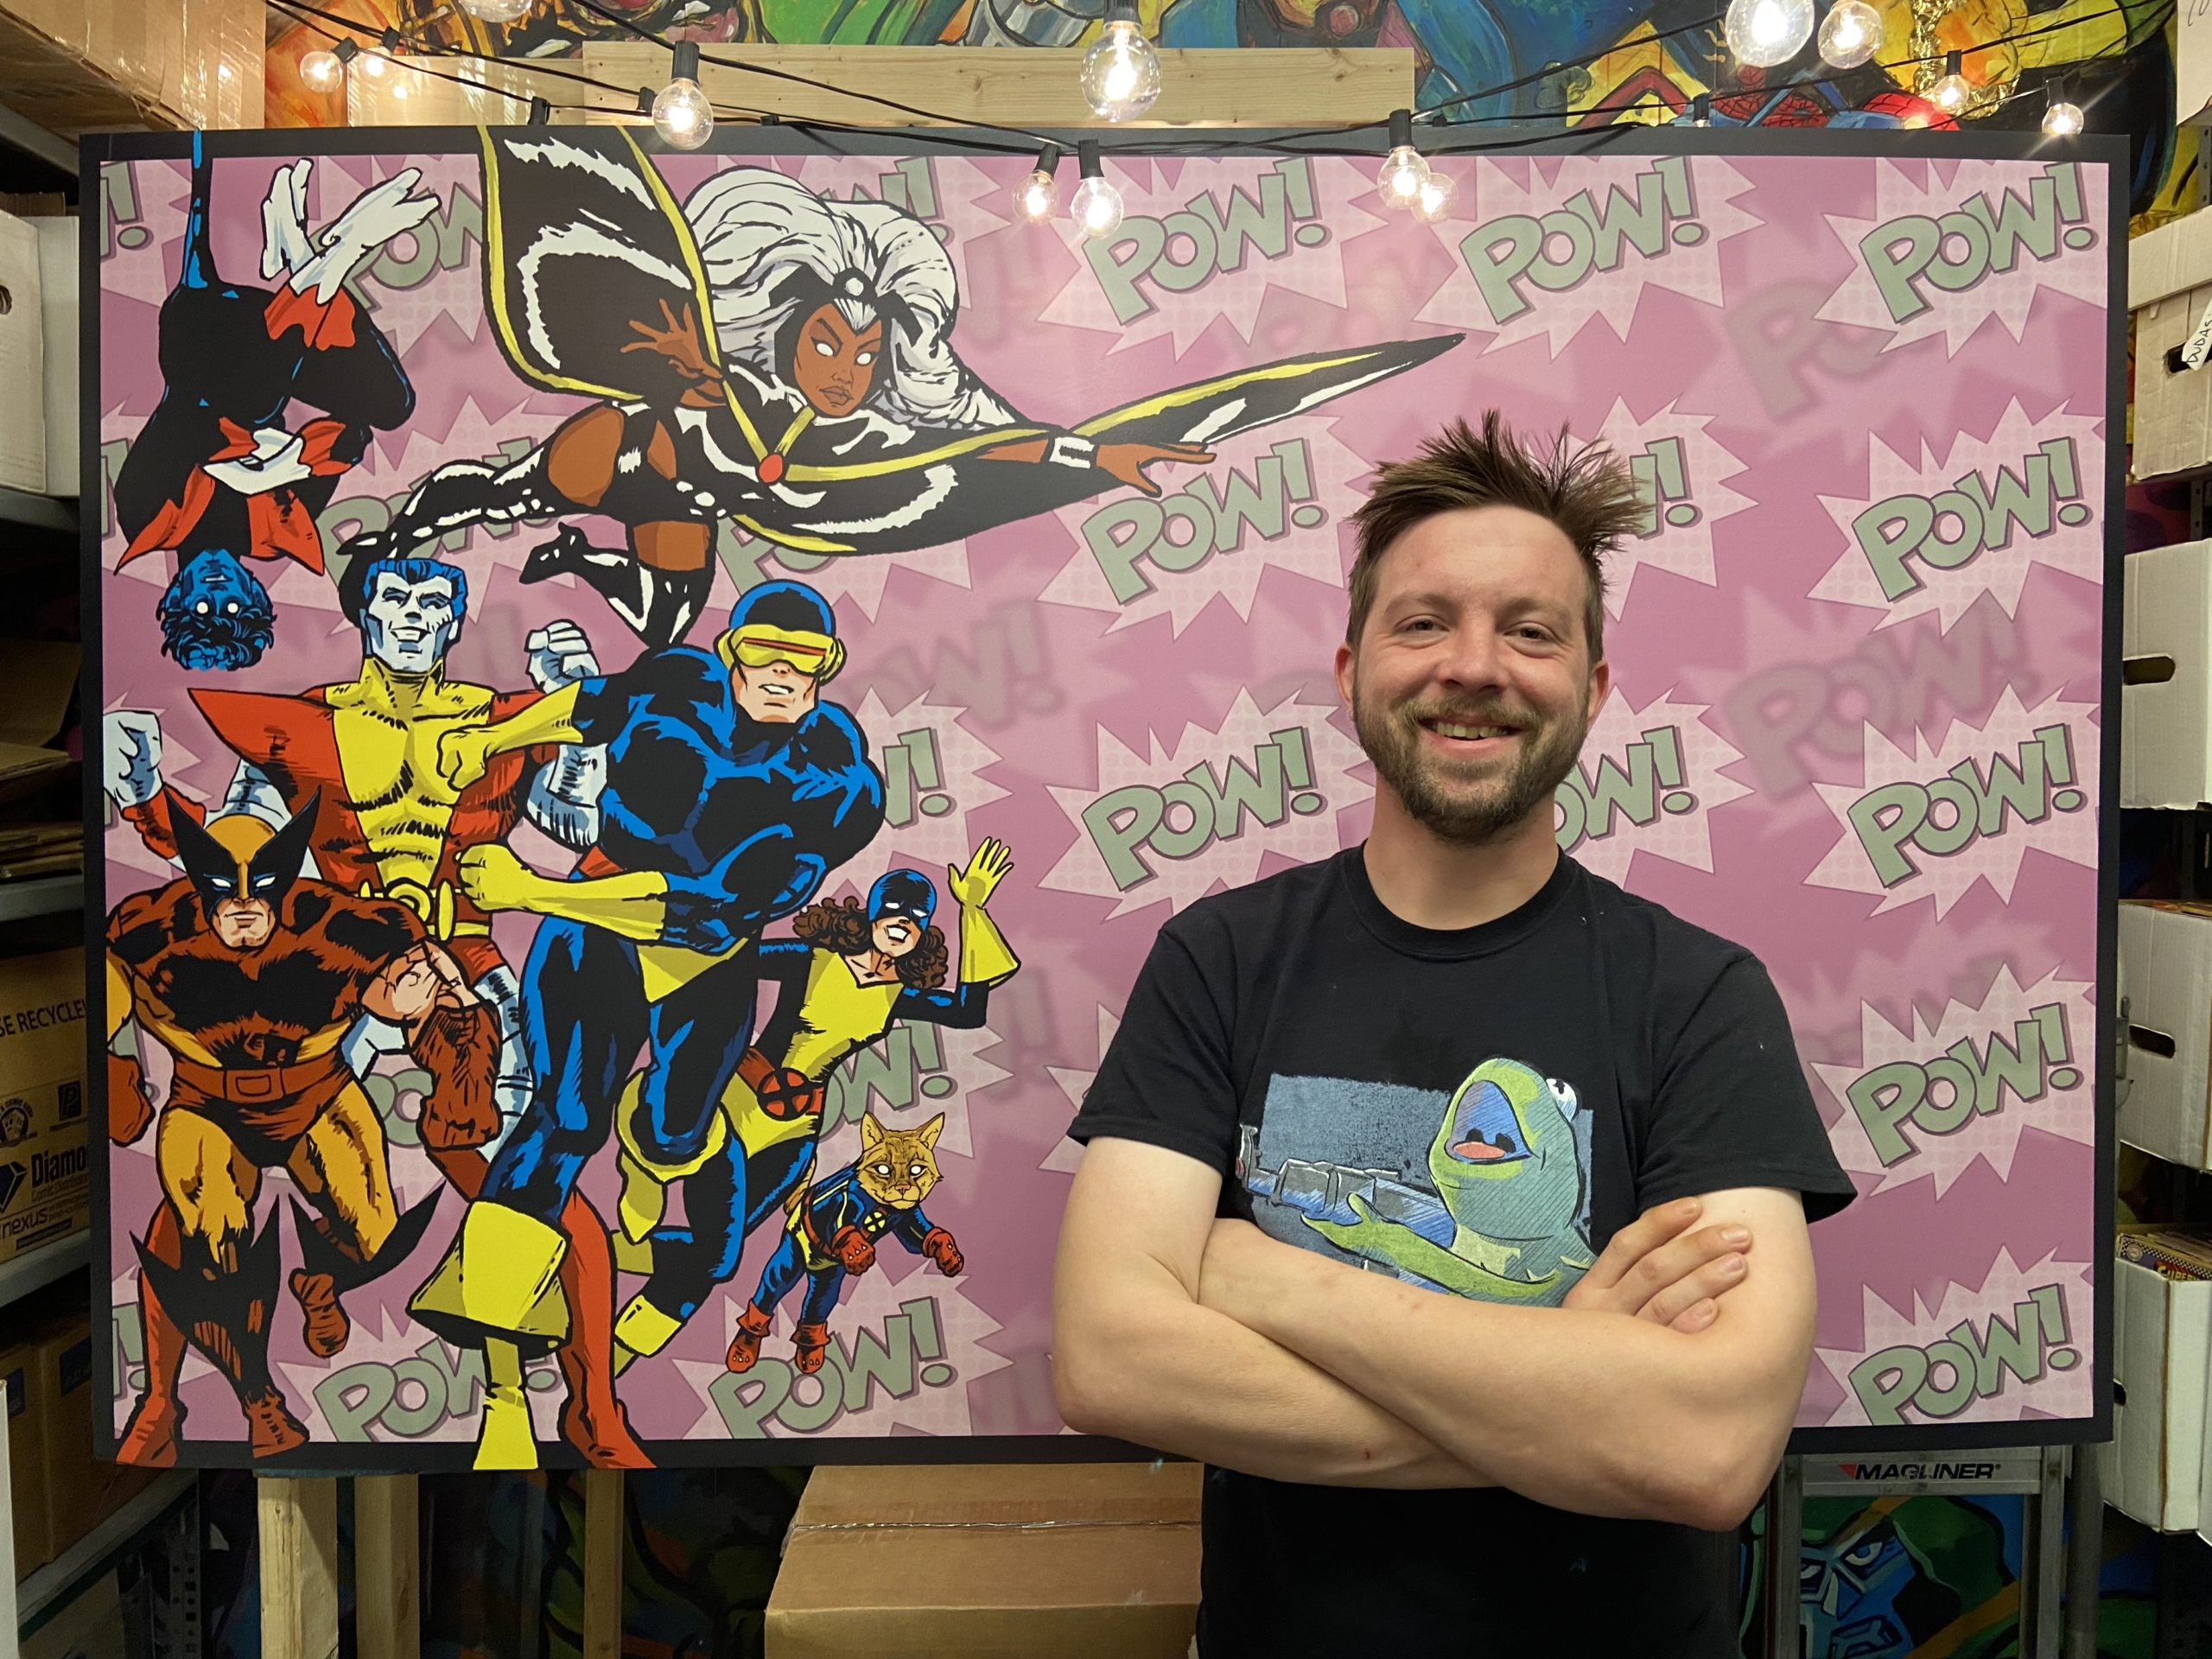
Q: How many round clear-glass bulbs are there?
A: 13